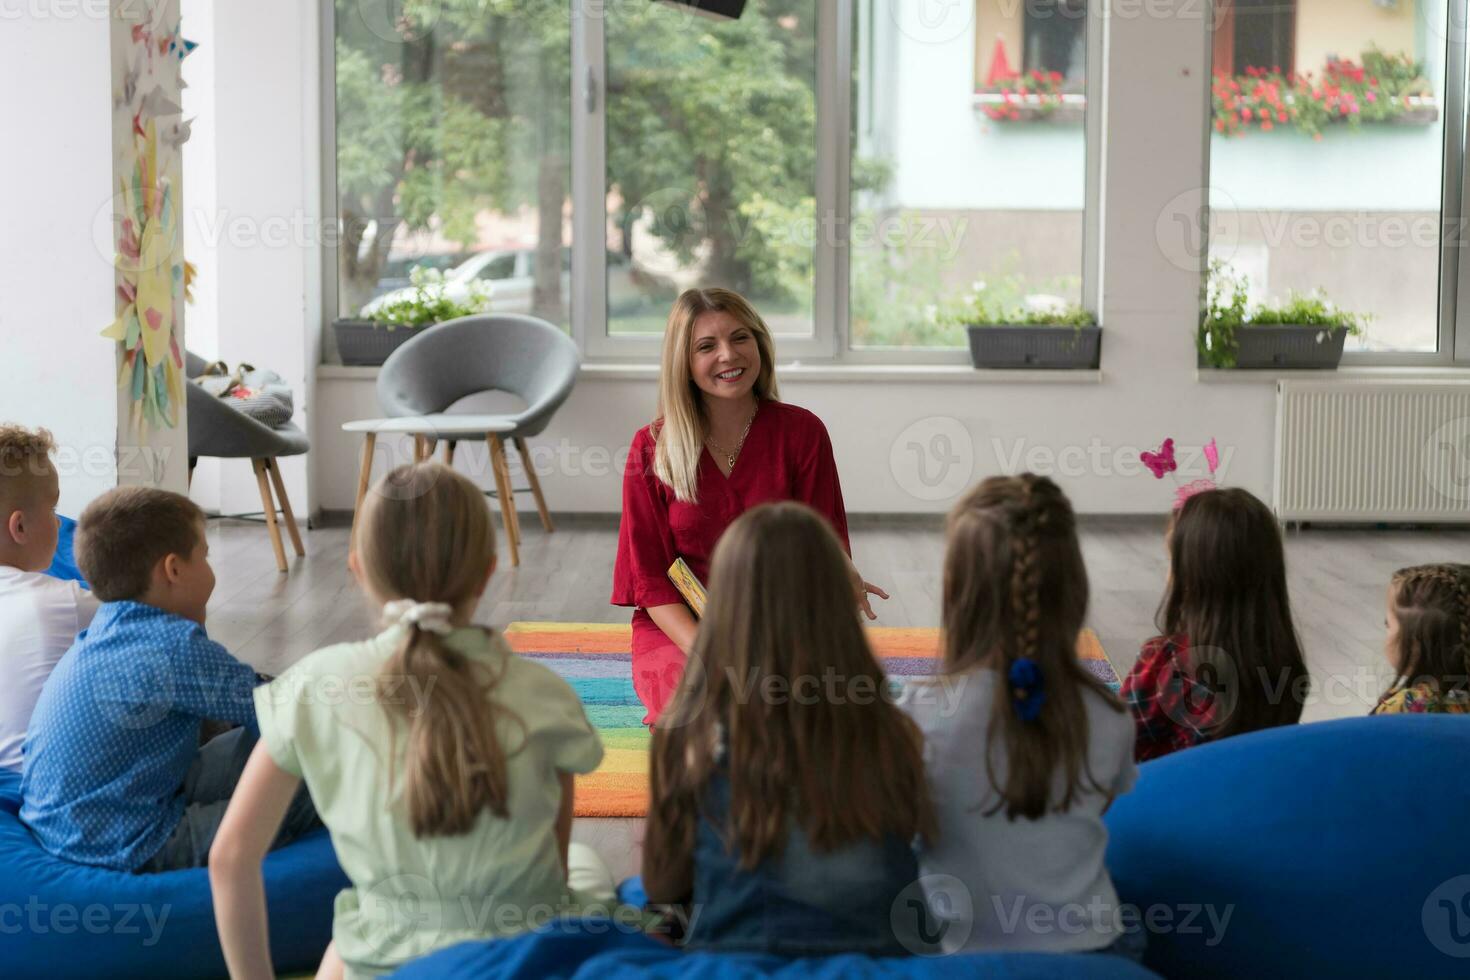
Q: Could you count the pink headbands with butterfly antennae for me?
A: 1